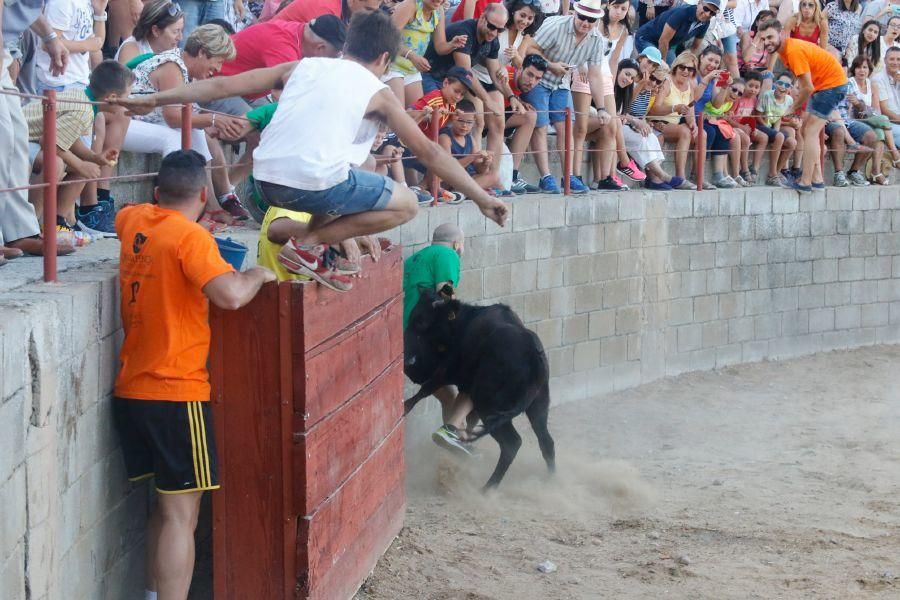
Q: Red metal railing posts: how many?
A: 6